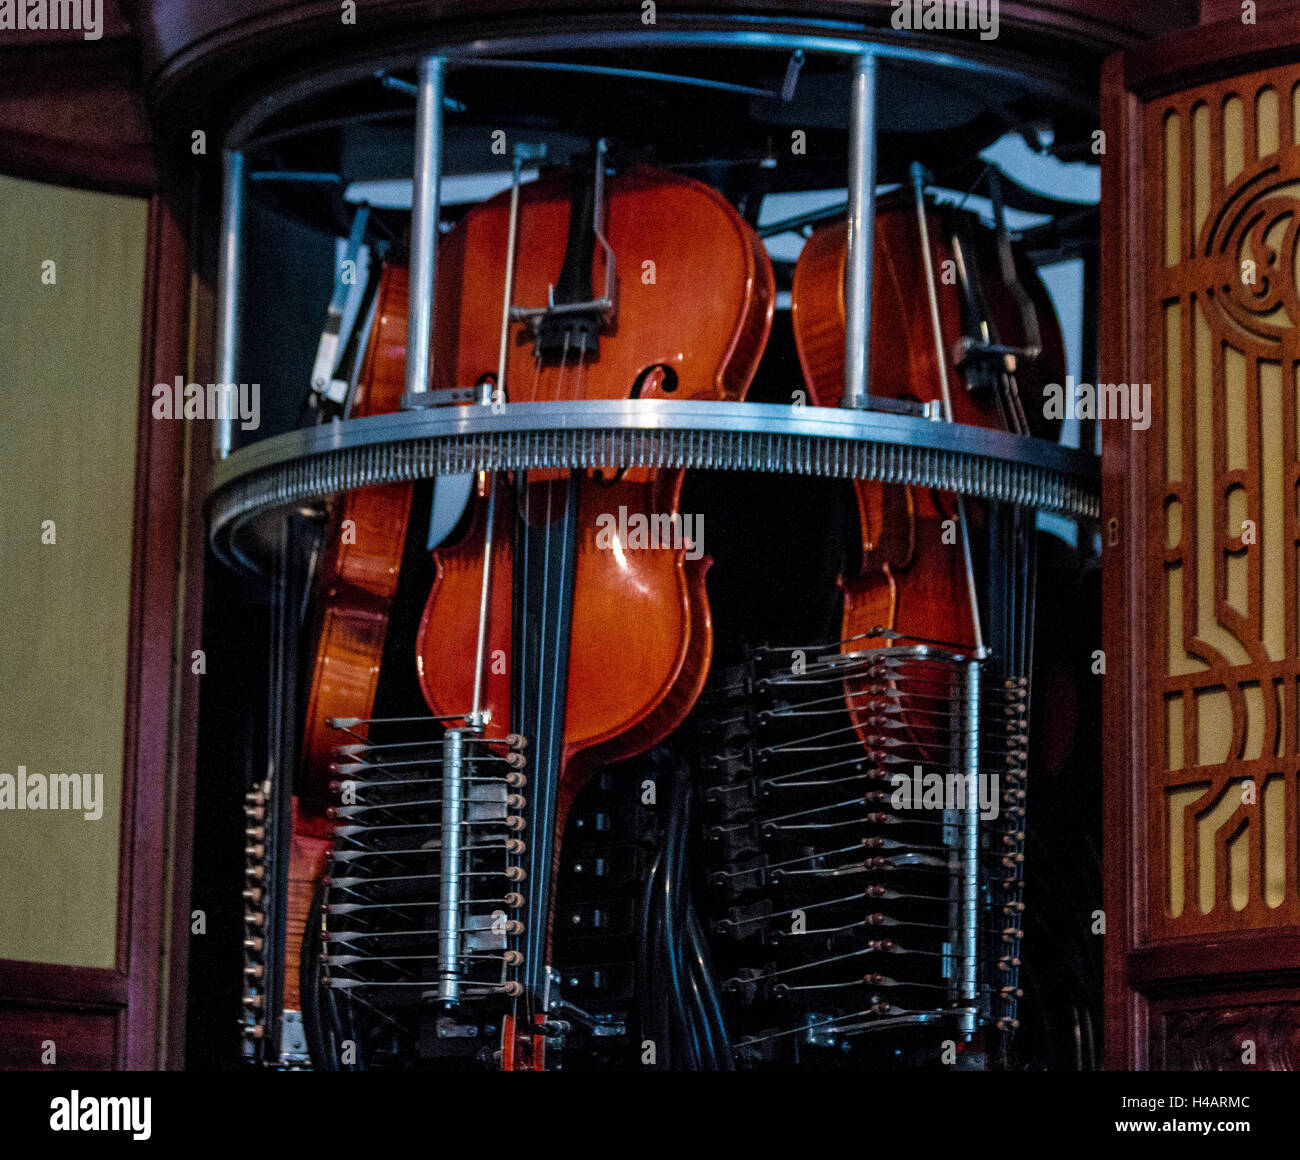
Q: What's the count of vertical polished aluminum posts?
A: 3